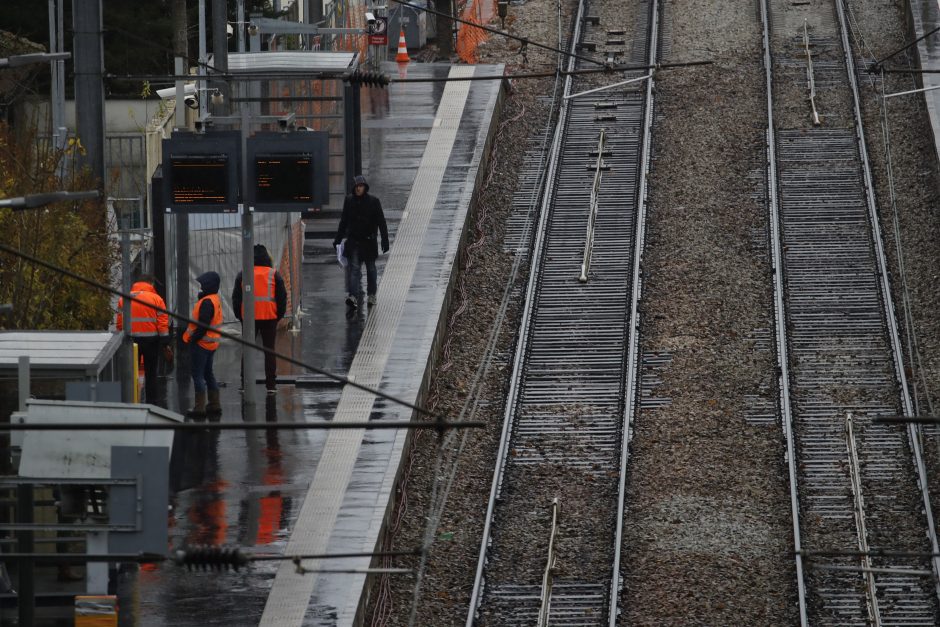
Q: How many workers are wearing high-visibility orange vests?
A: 3